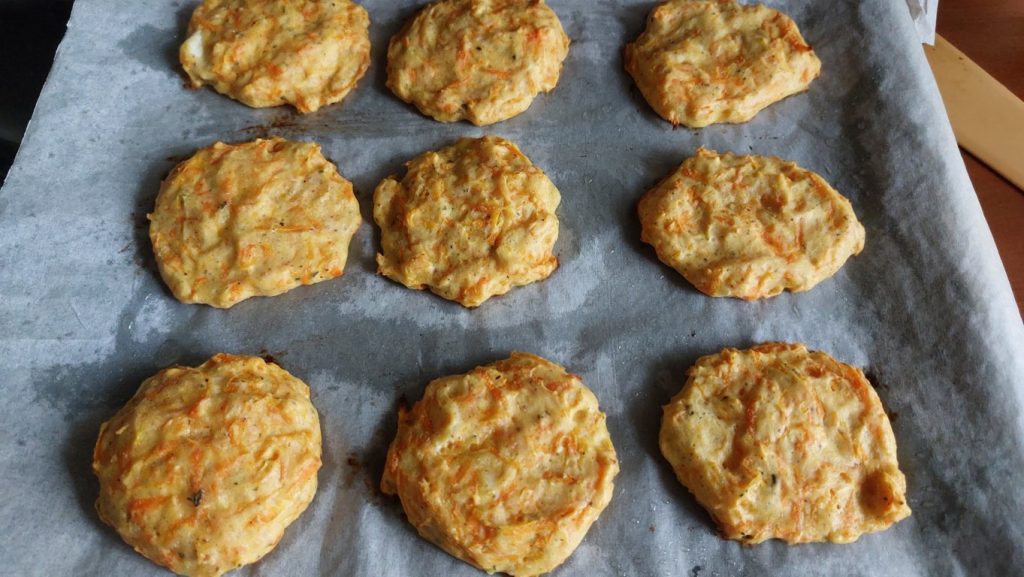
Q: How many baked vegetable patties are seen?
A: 9